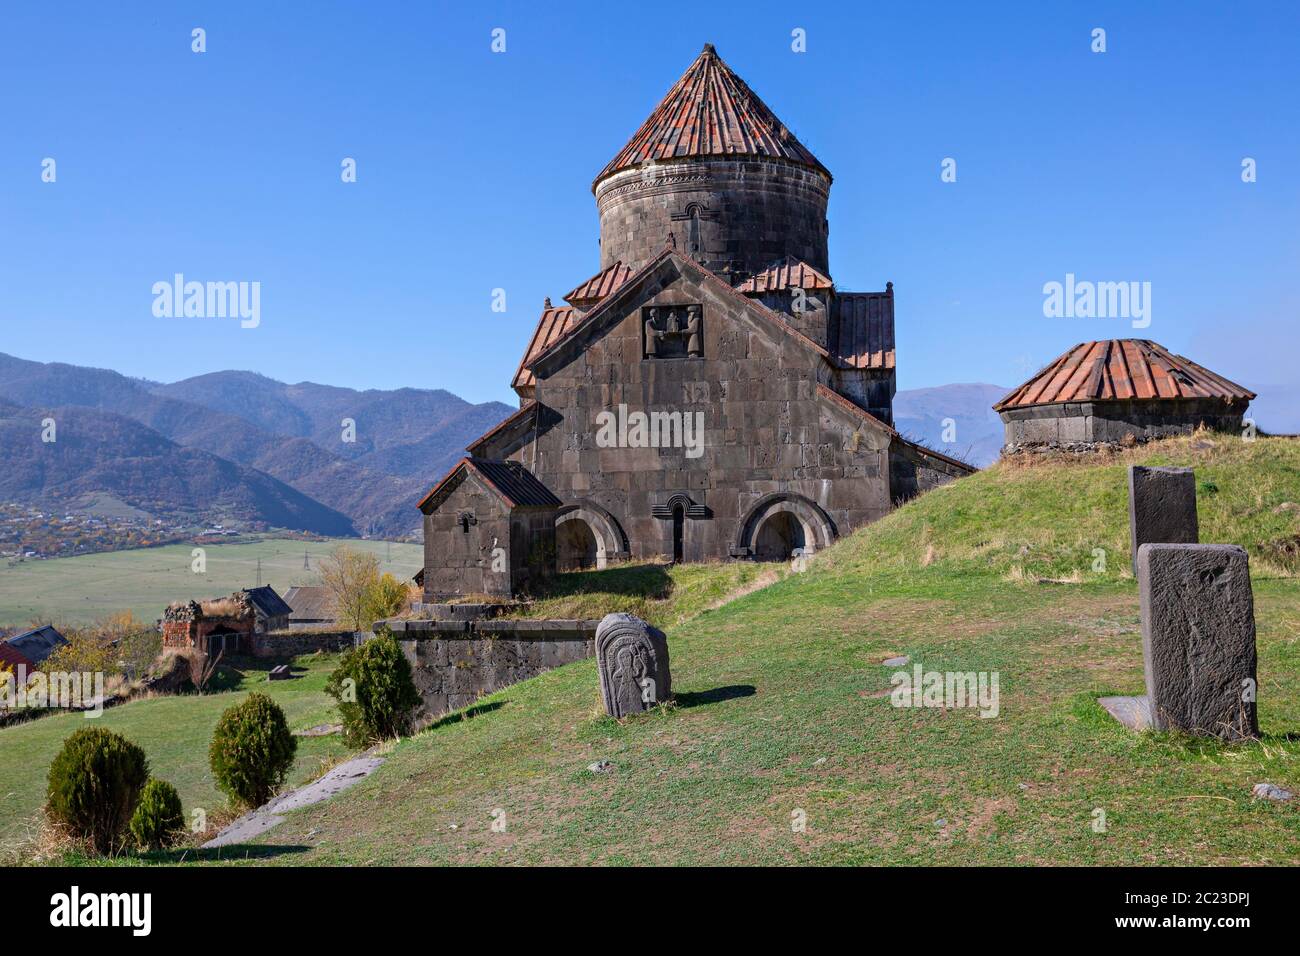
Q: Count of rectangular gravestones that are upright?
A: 2